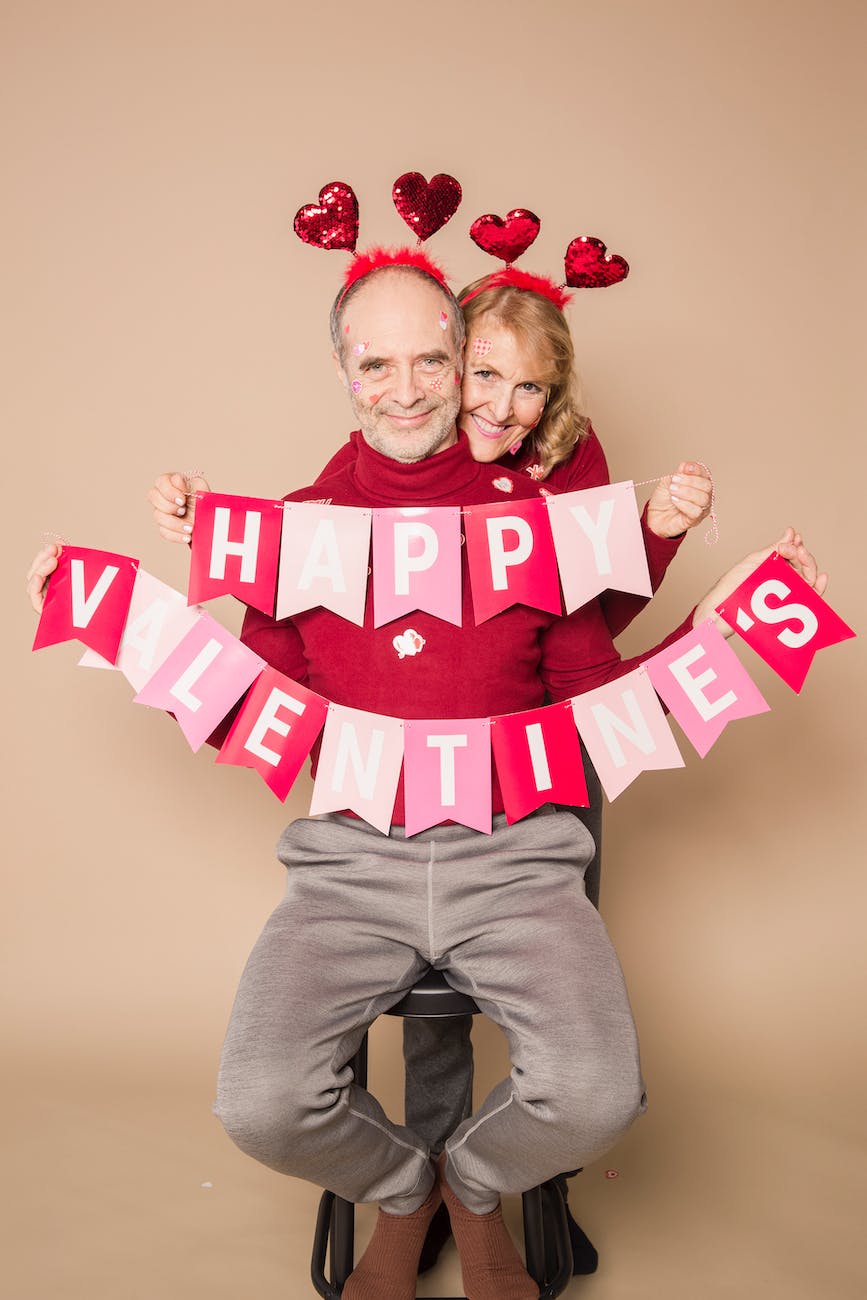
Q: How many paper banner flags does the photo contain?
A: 15